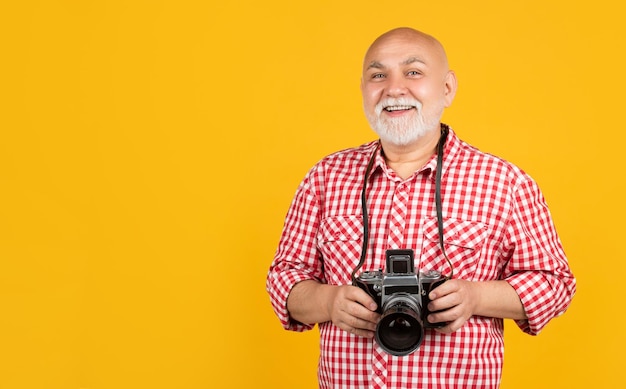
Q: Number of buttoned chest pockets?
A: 2